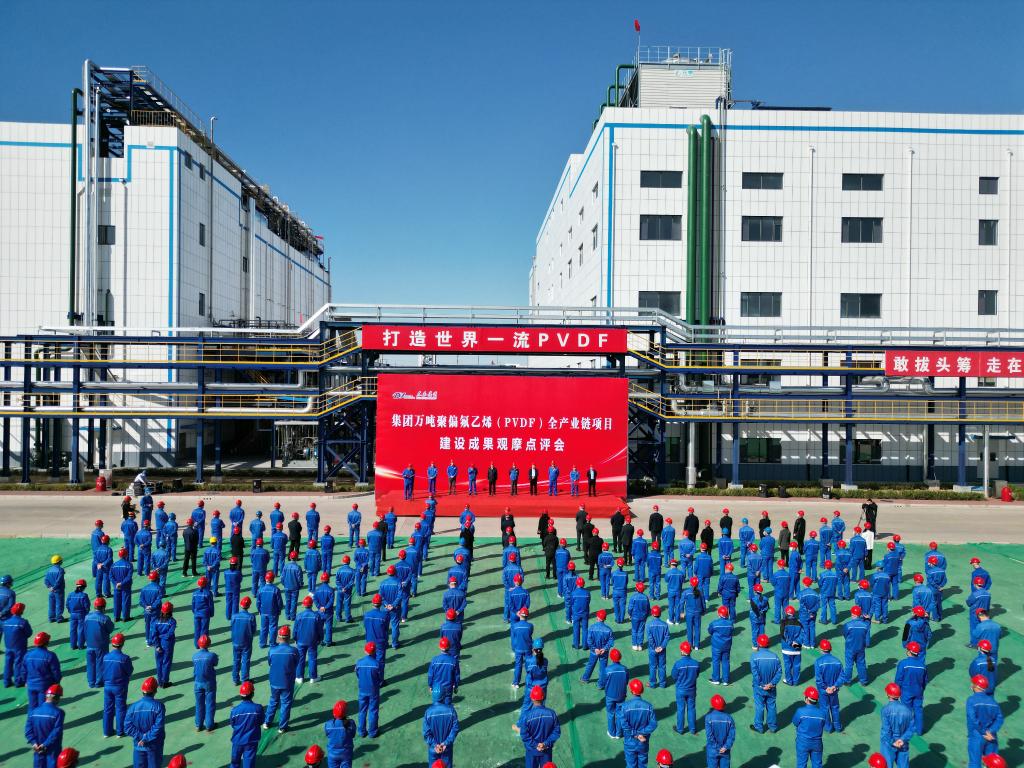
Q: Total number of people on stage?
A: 10